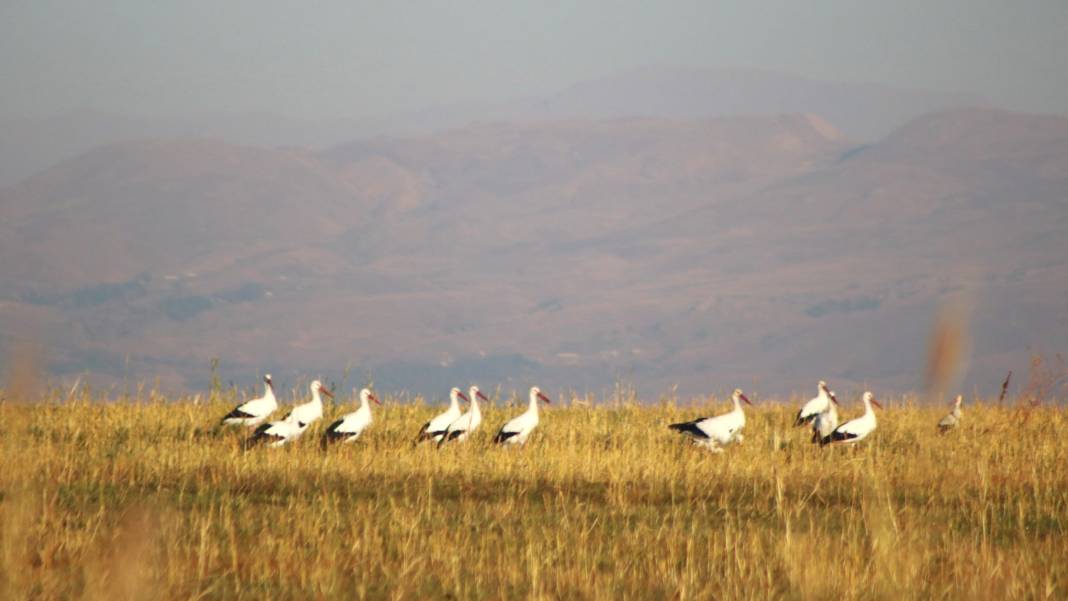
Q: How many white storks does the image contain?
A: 12